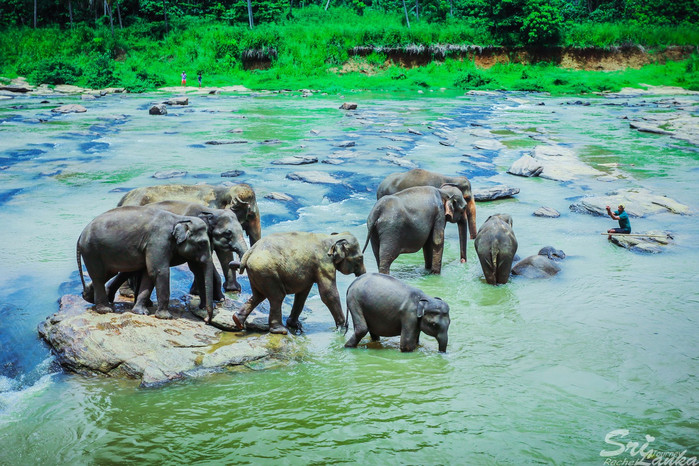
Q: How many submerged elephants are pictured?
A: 1